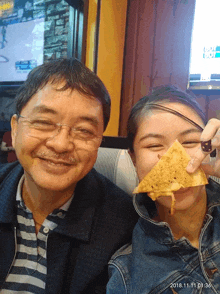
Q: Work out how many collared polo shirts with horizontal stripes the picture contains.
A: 1